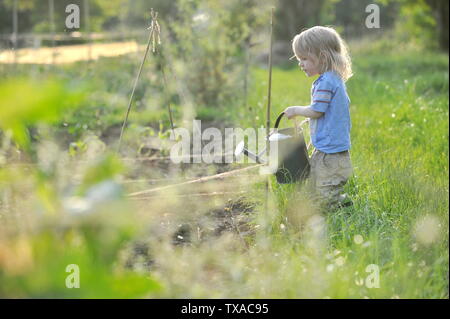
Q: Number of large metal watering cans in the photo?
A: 1